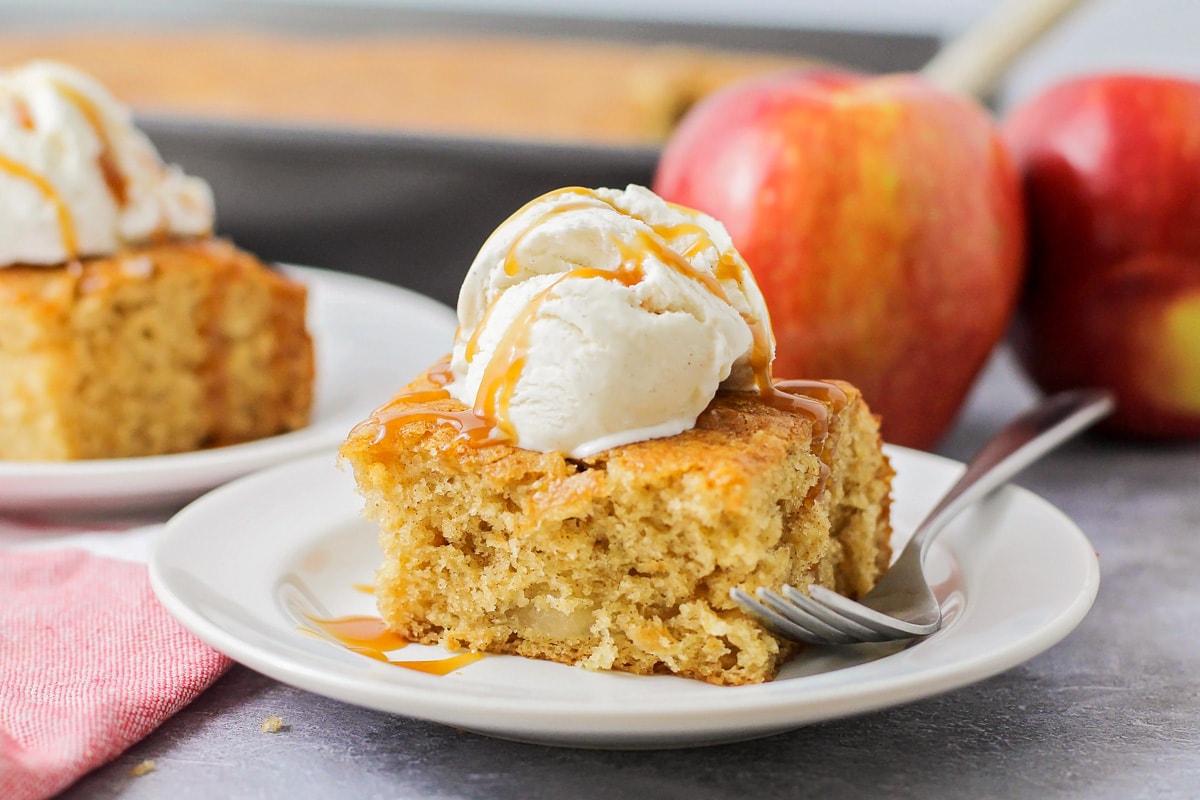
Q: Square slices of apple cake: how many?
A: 2